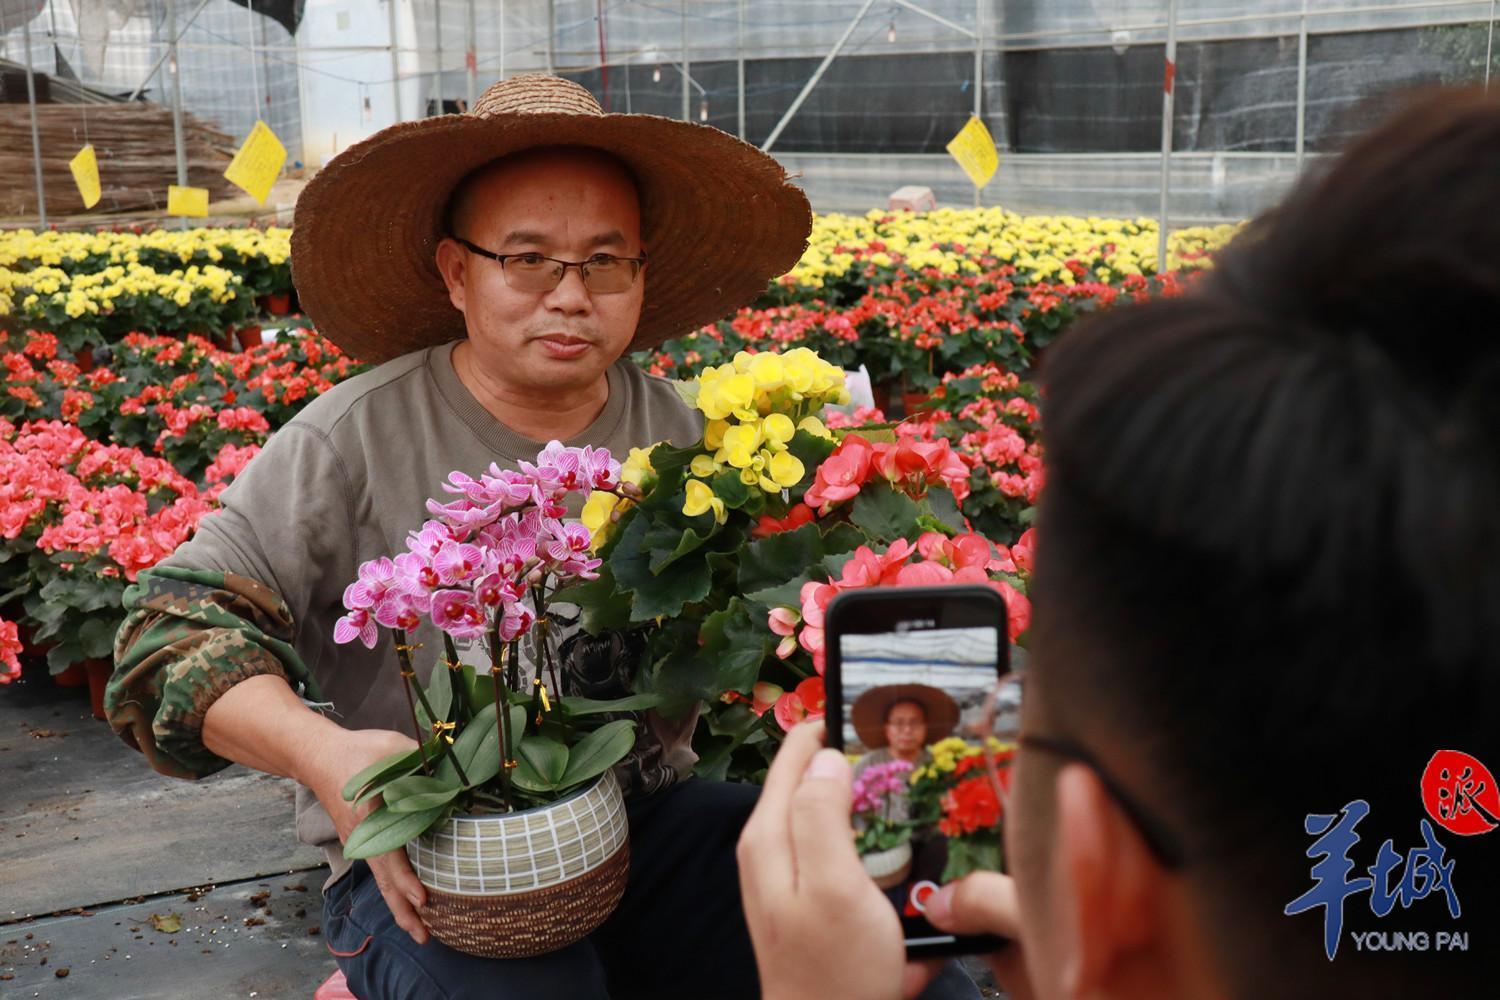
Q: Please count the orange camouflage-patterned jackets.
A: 0